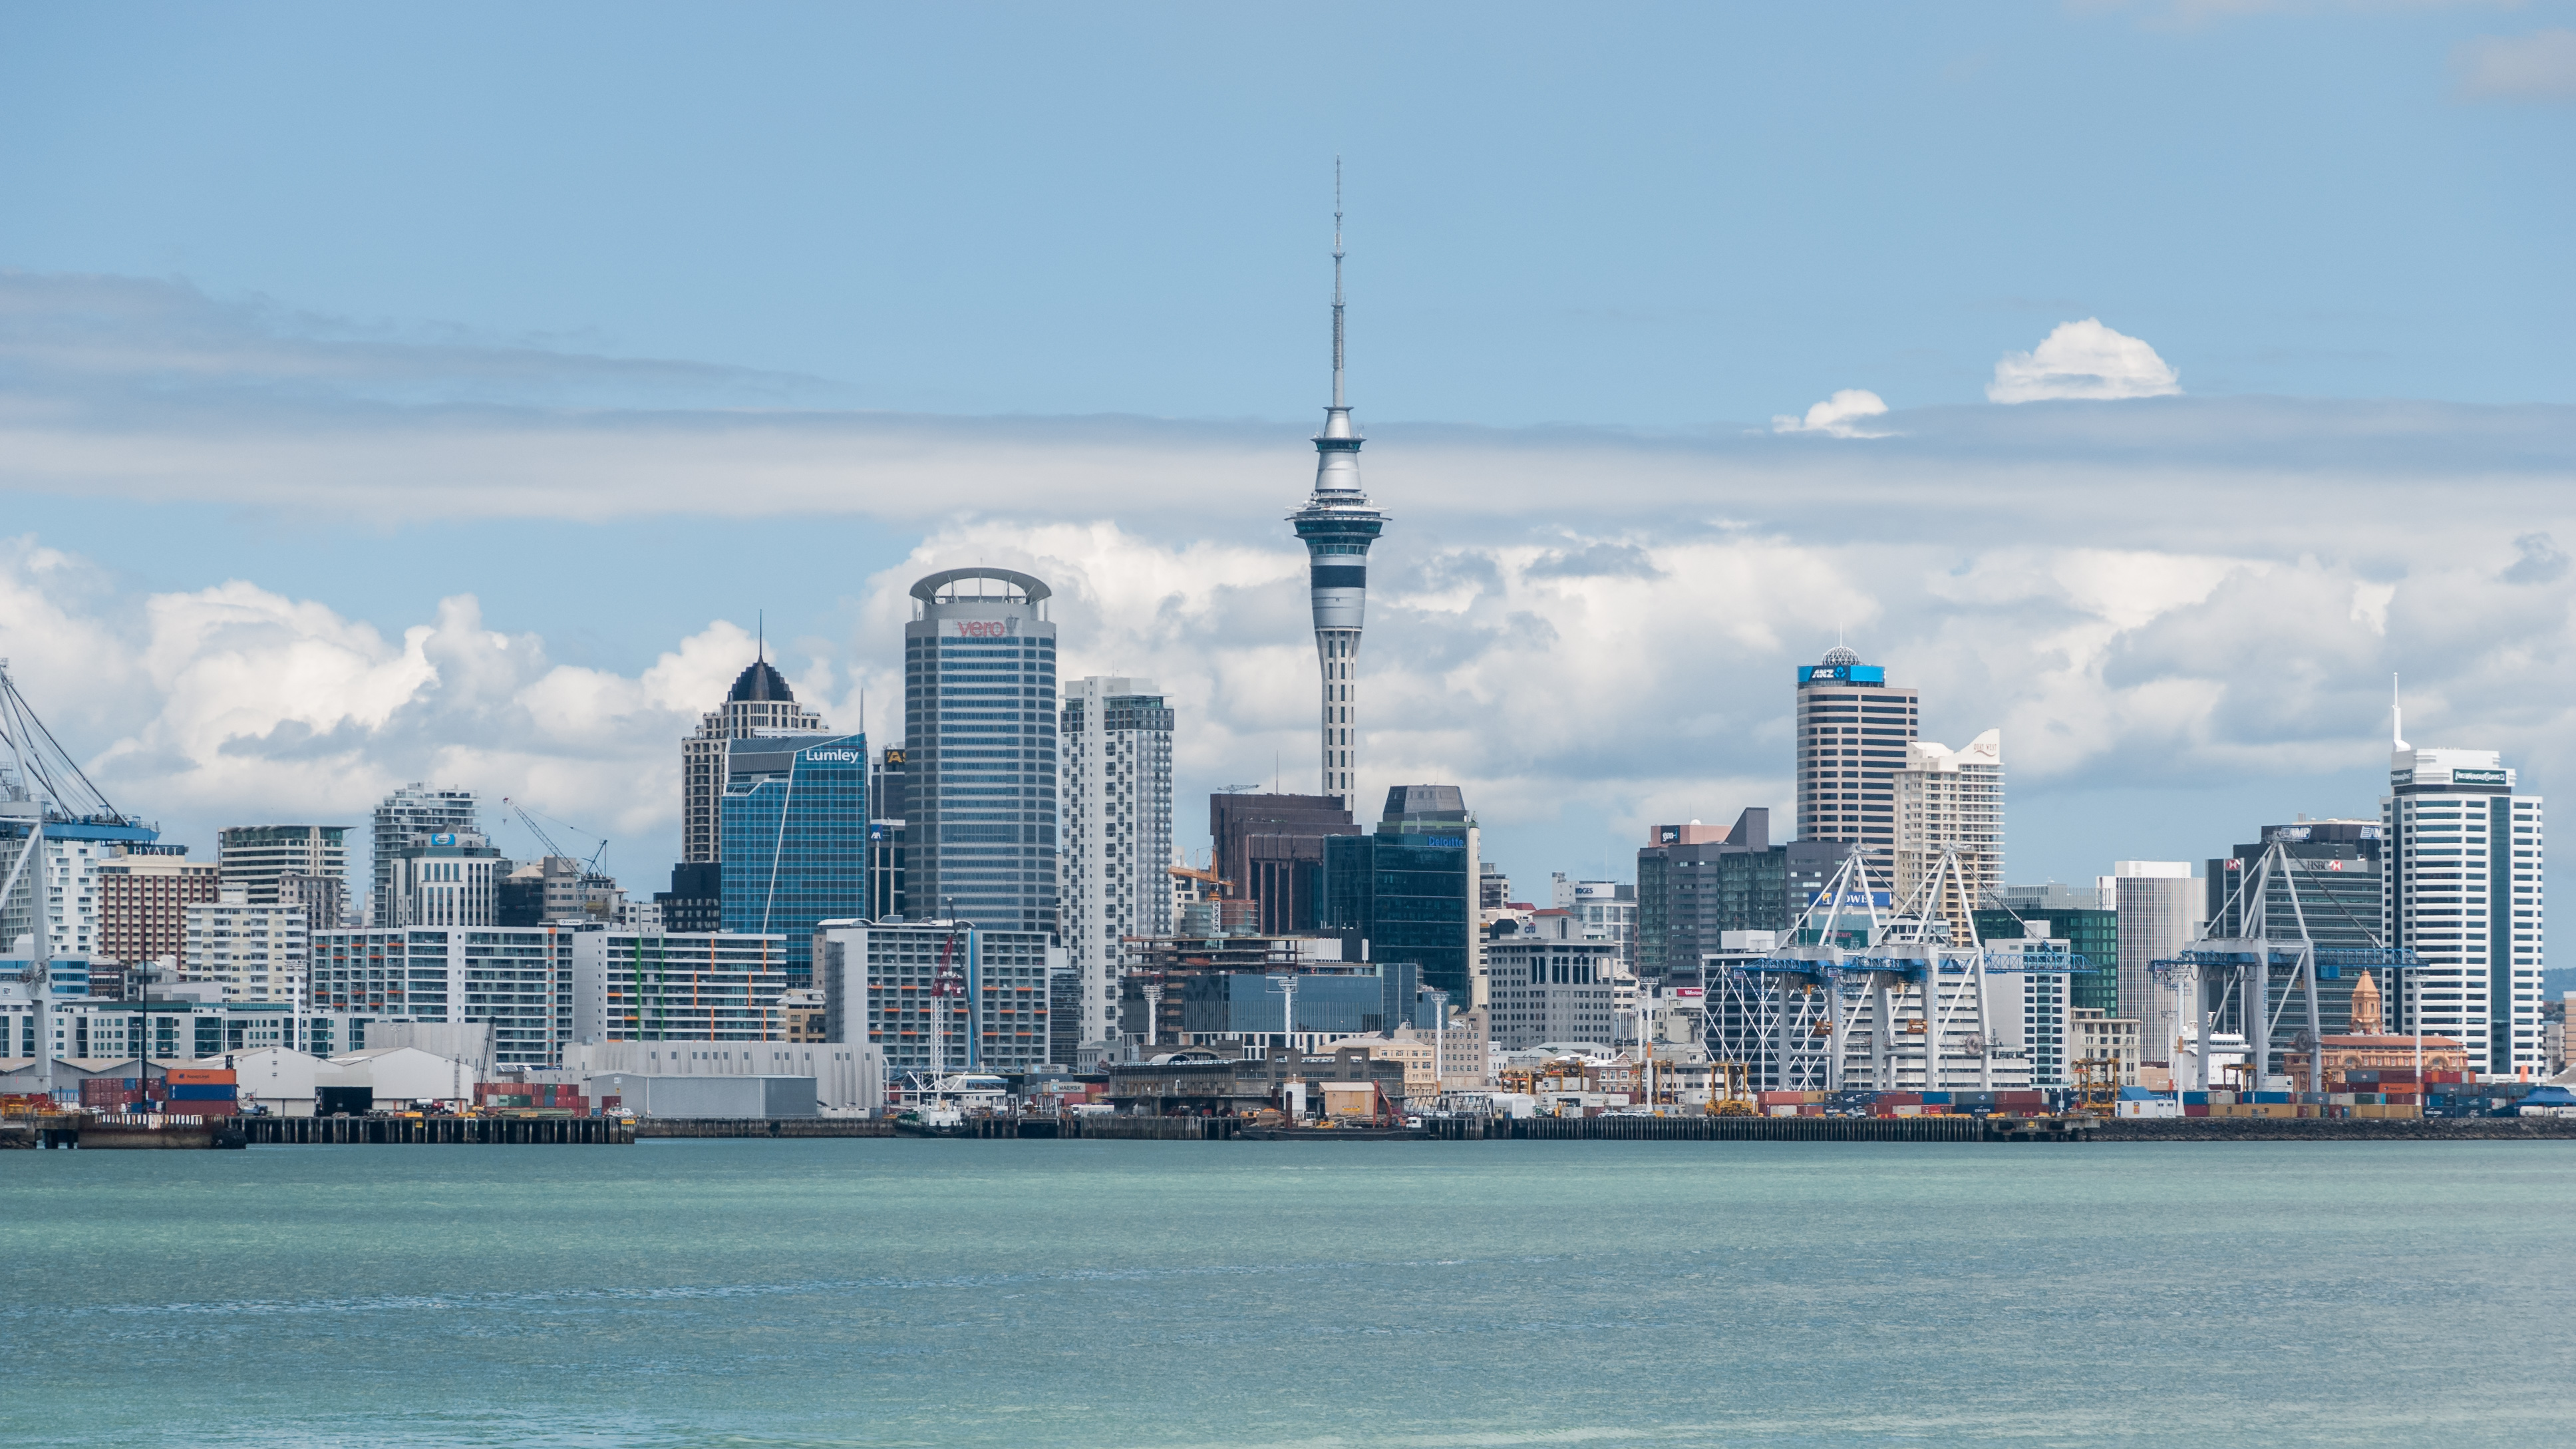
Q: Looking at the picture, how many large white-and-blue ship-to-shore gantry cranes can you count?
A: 4